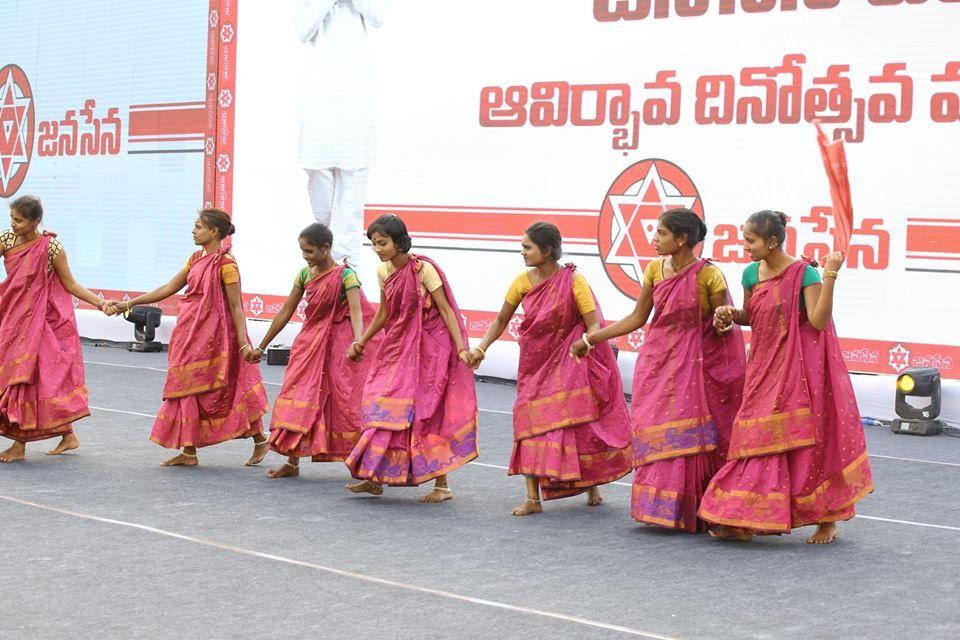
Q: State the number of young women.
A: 7